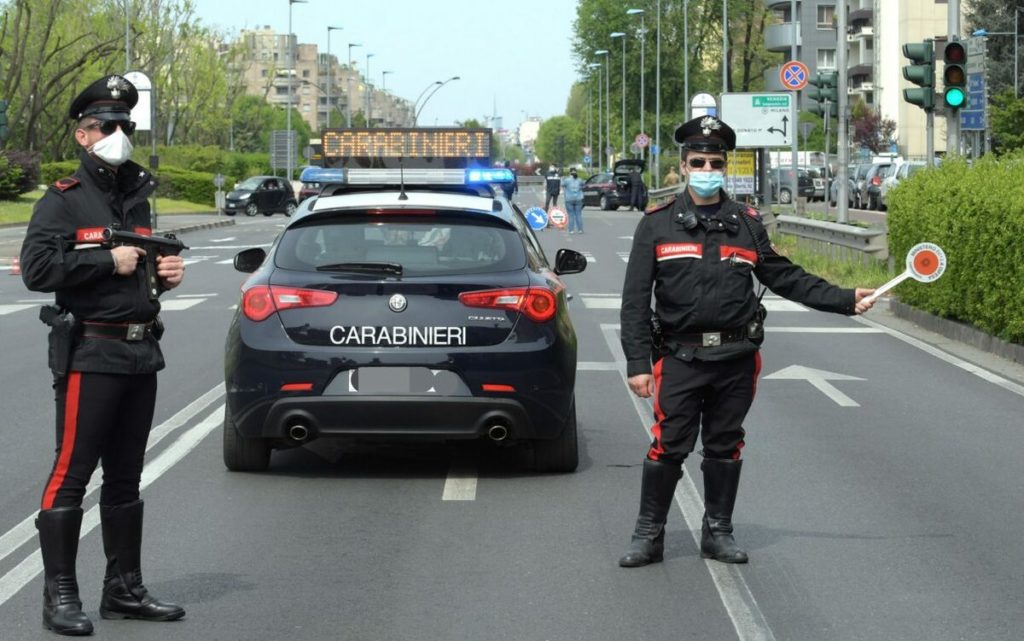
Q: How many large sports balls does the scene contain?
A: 0